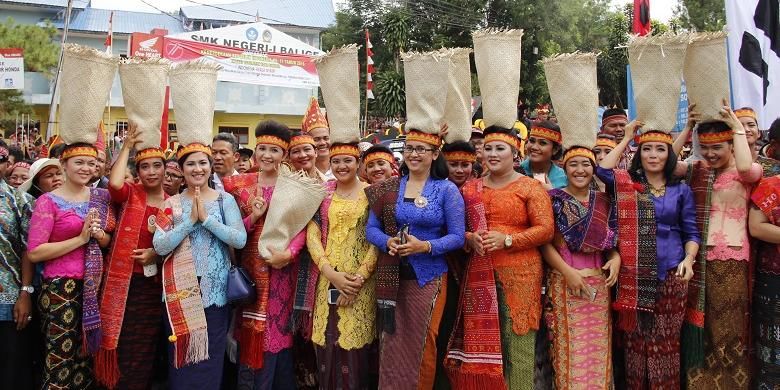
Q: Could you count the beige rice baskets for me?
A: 11